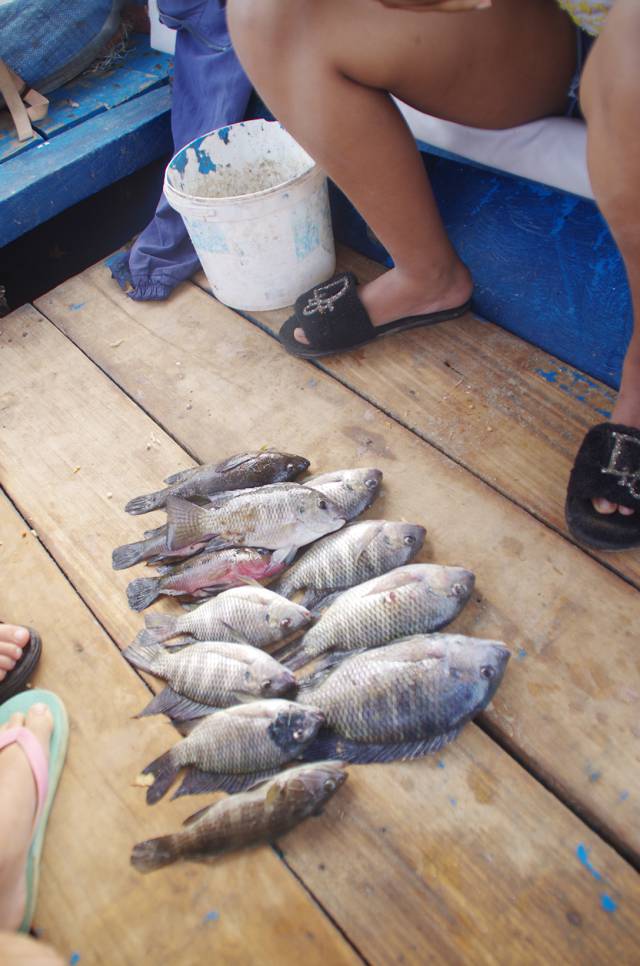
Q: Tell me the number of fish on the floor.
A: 12